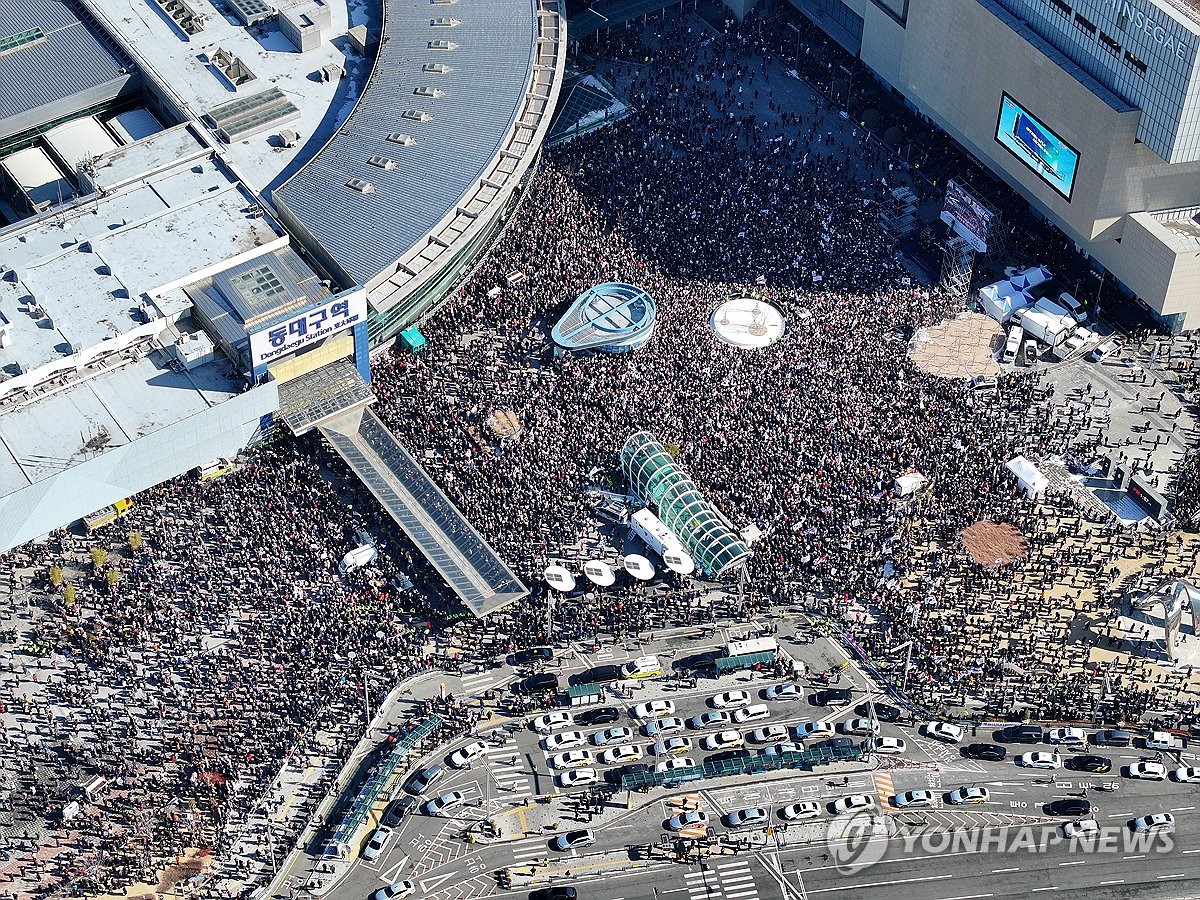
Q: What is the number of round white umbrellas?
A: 4